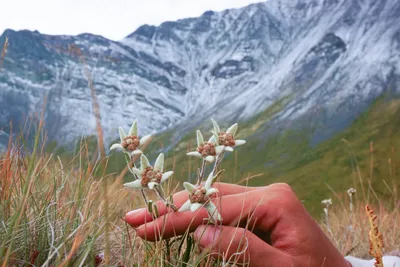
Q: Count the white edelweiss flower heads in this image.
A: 5